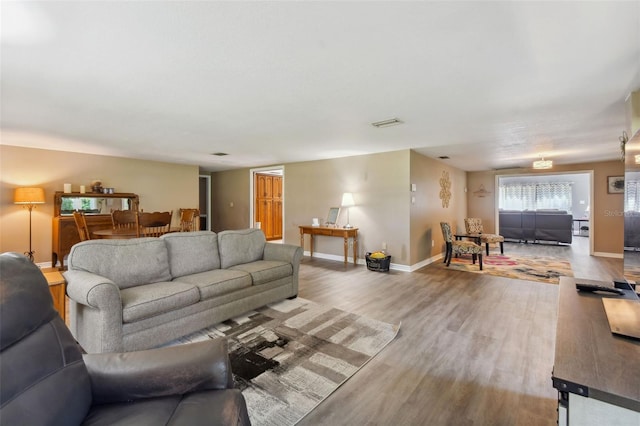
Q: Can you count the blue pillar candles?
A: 0